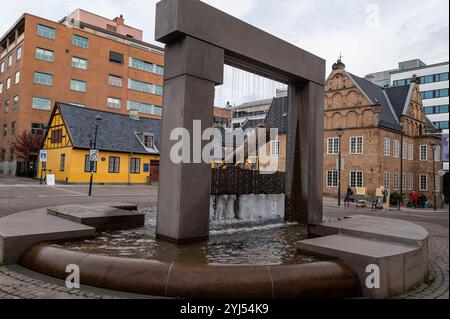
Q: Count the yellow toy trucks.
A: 0